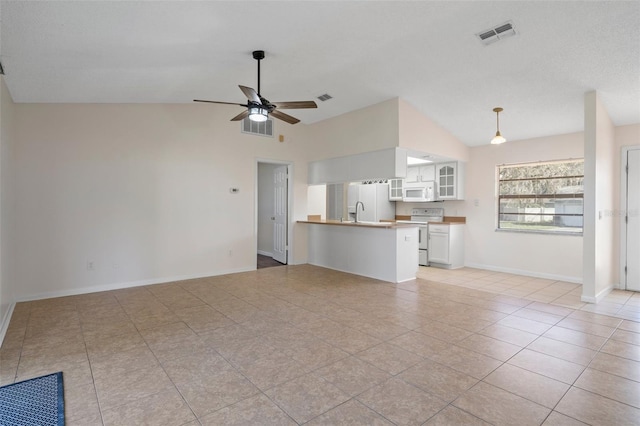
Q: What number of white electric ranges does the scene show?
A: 1